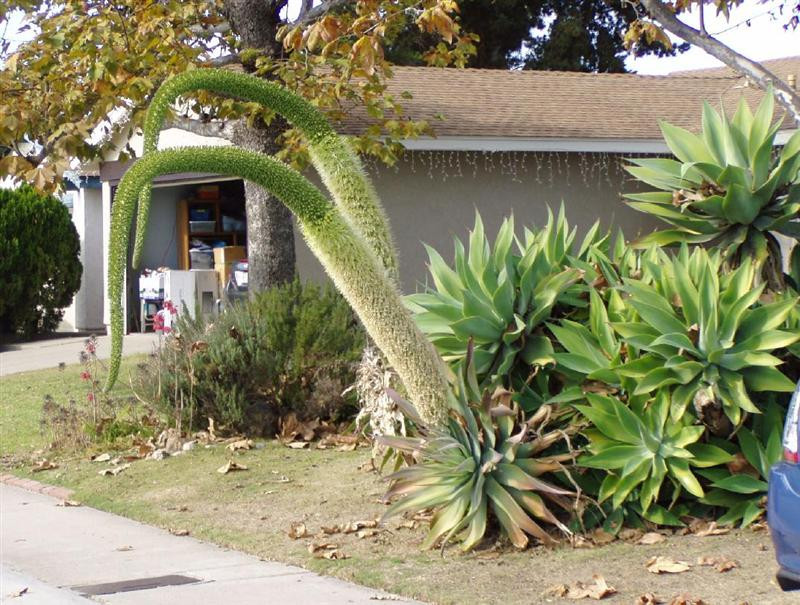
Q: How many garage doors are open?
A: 1